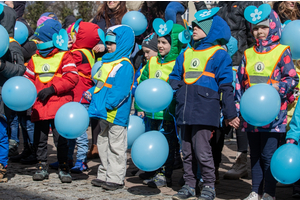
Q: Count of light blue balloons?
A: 12